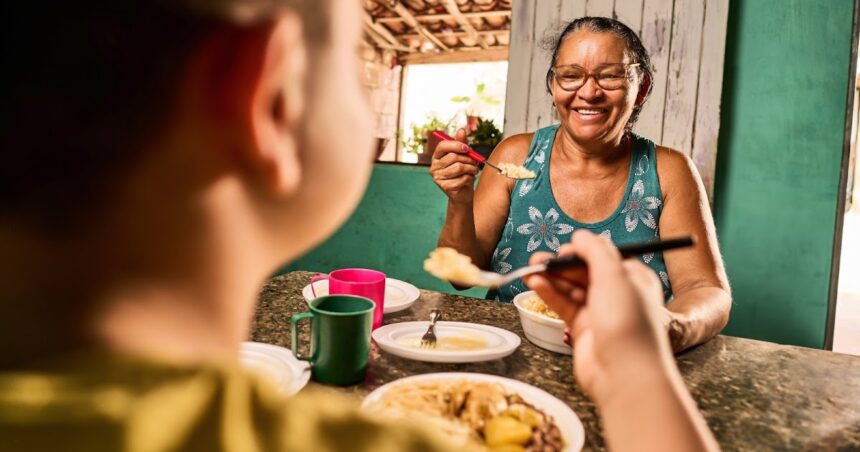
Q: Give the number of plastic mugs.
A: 2